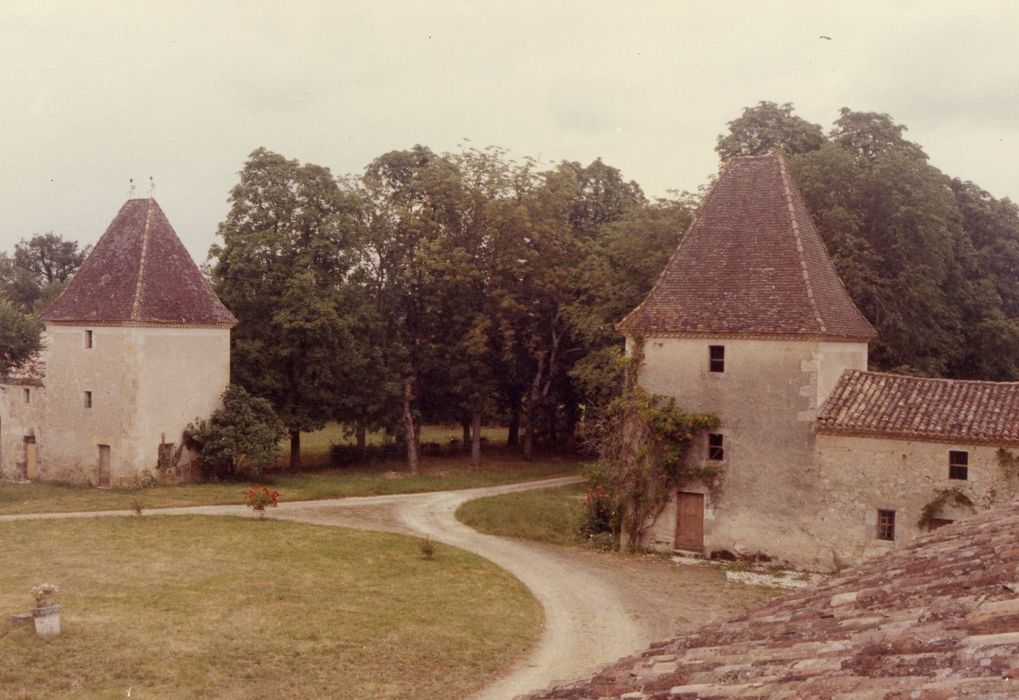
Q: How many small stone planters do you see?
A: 1